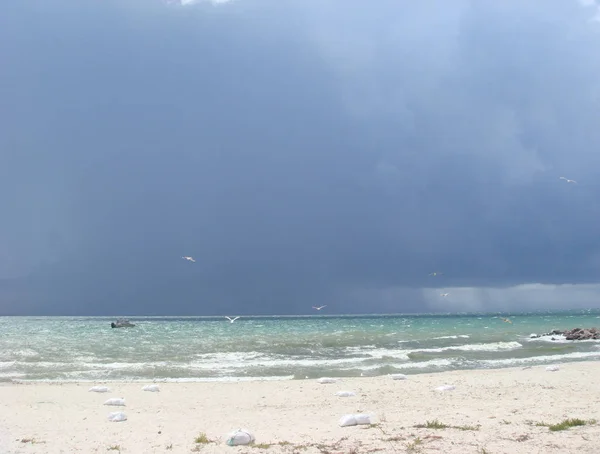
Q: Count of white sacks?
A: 11